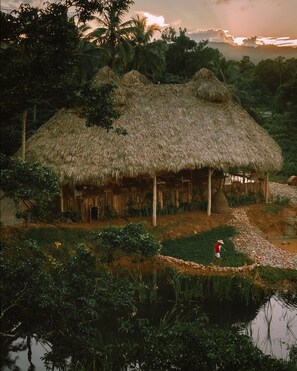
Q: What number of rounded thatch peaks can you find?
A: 3